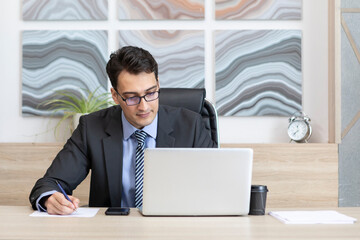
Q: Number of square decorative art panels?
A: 6